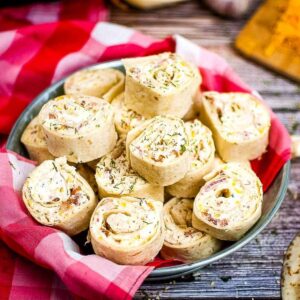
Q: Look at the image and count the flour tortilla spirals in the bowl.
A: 13